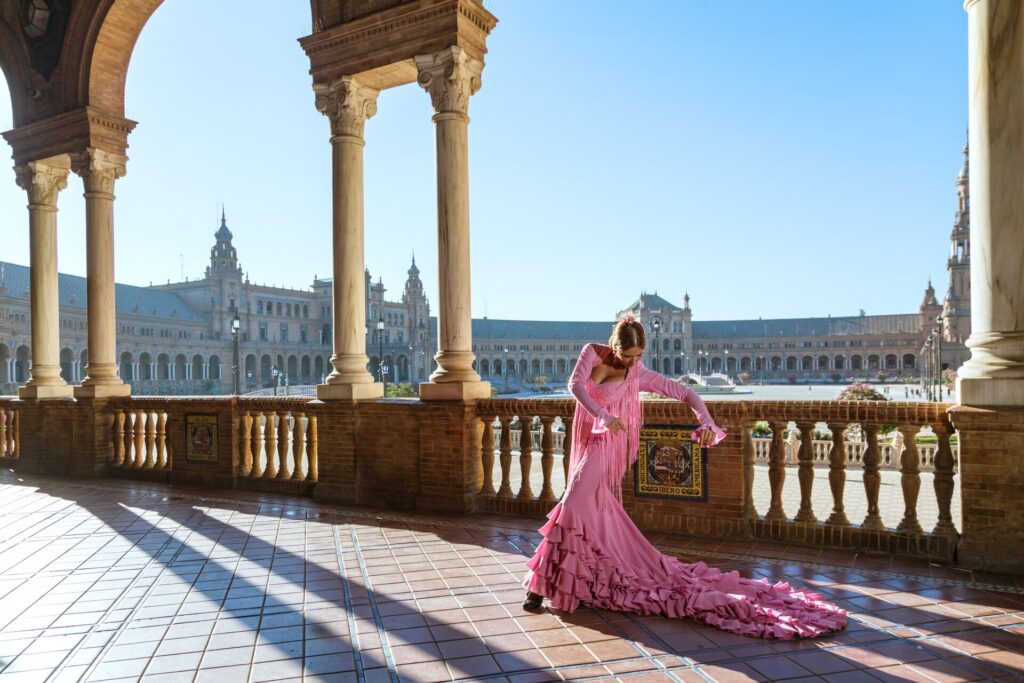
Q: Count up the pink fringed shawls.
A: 1